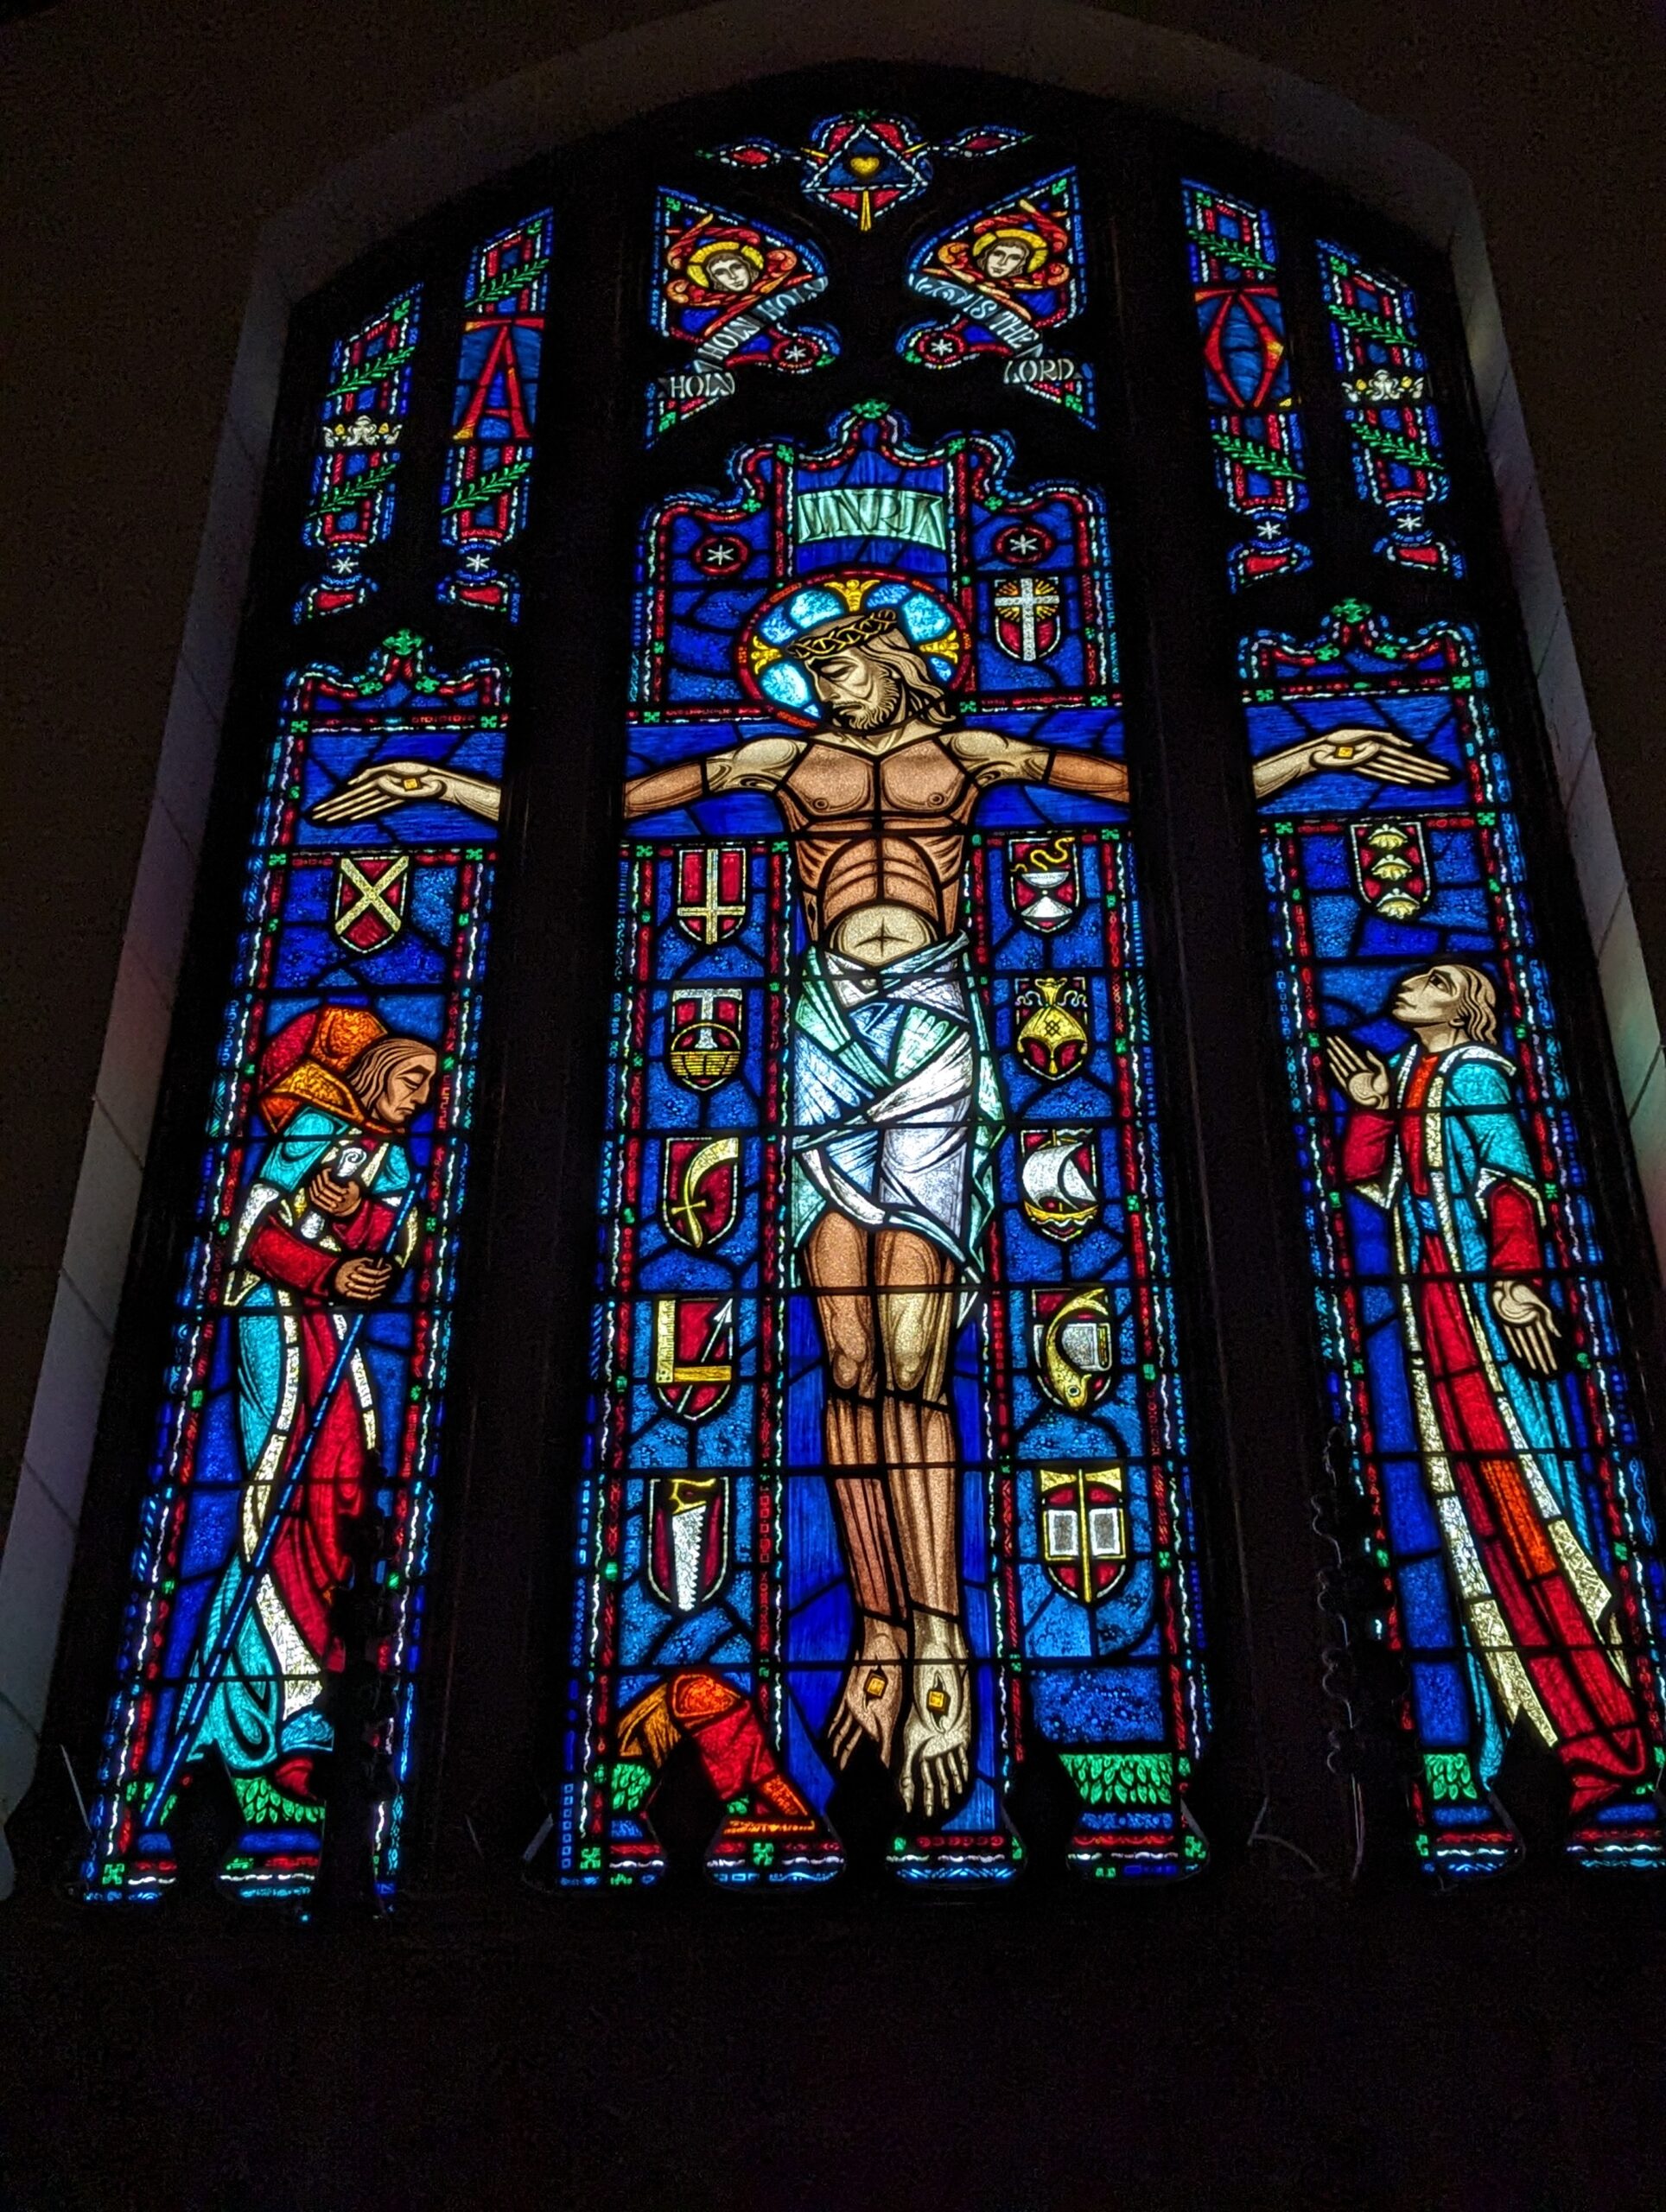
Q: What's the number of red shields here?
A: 13